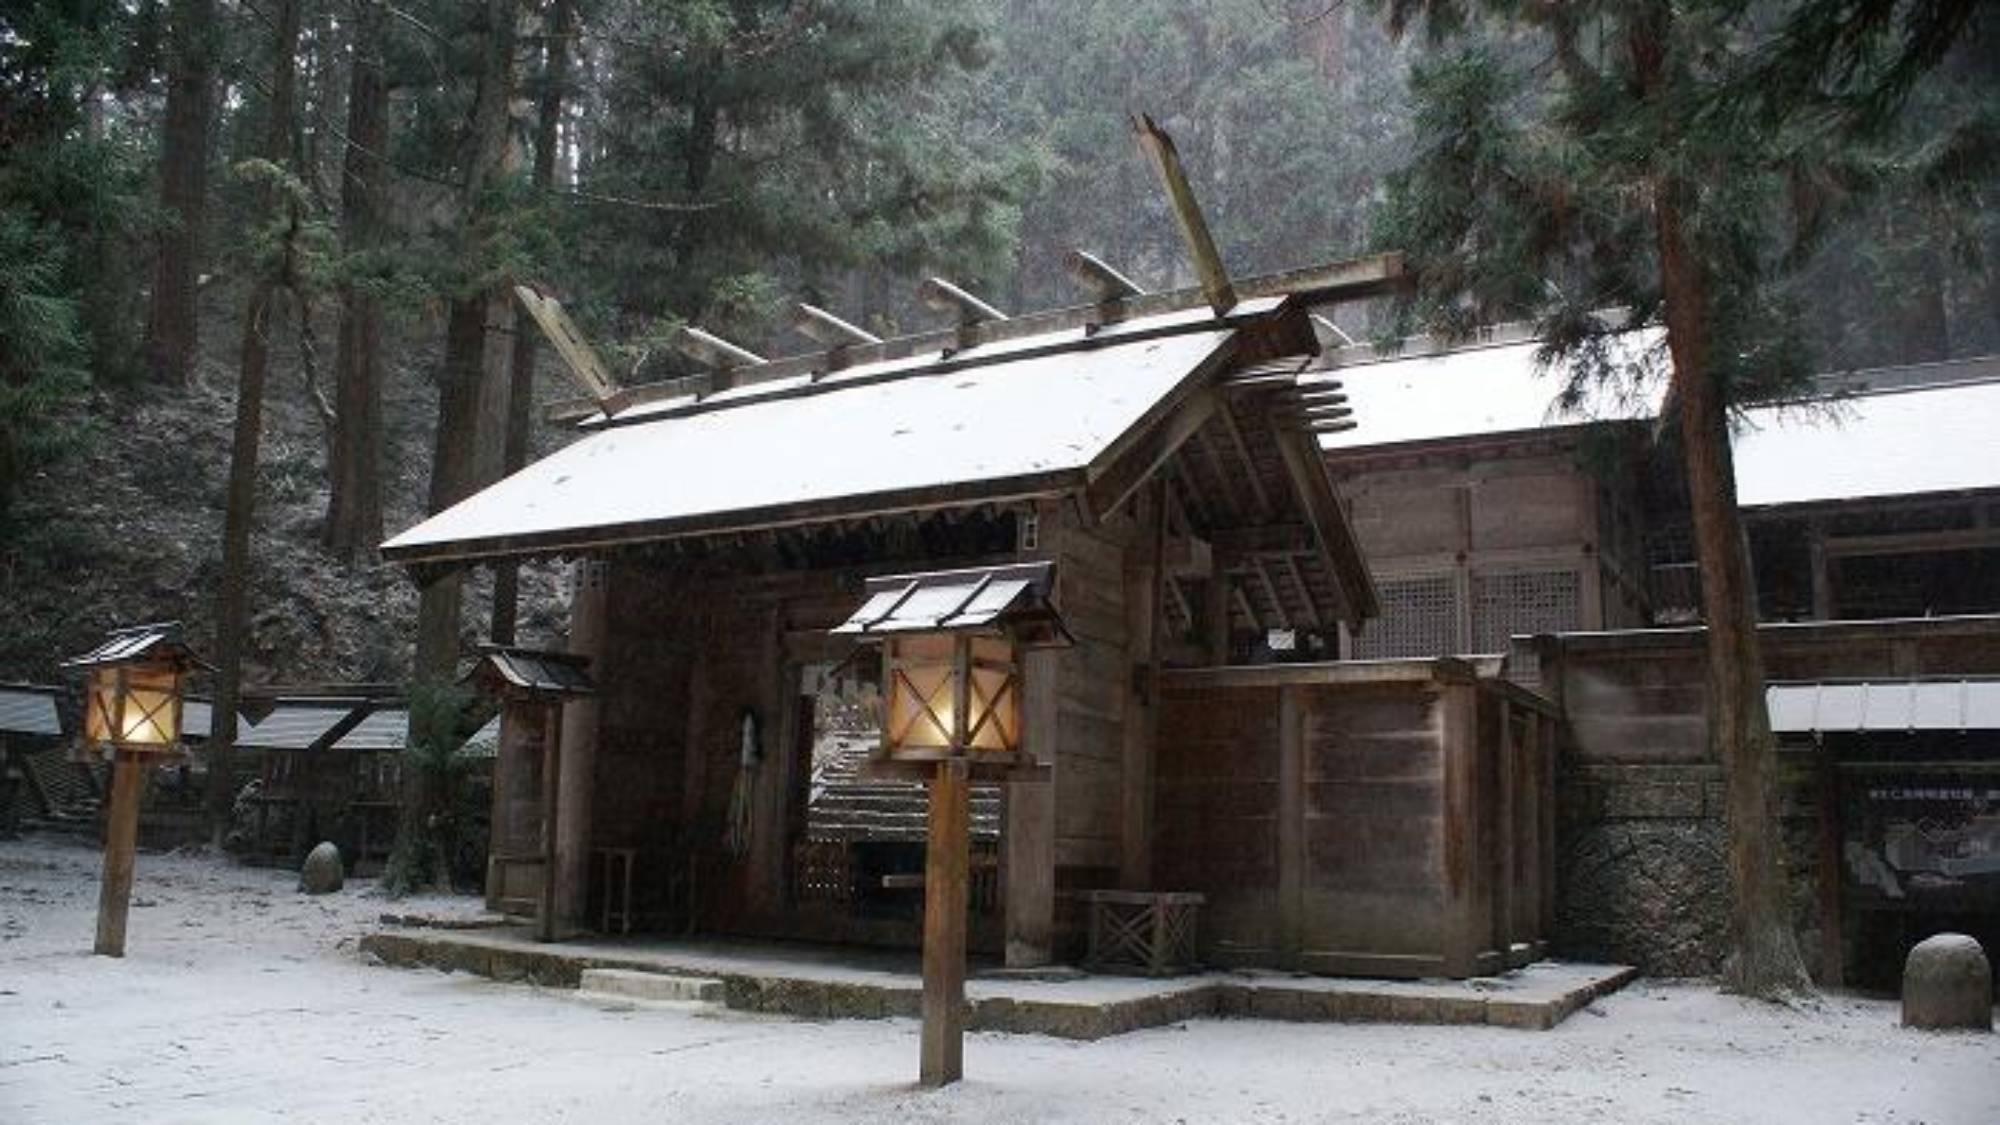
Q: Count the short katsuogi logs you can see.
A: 4